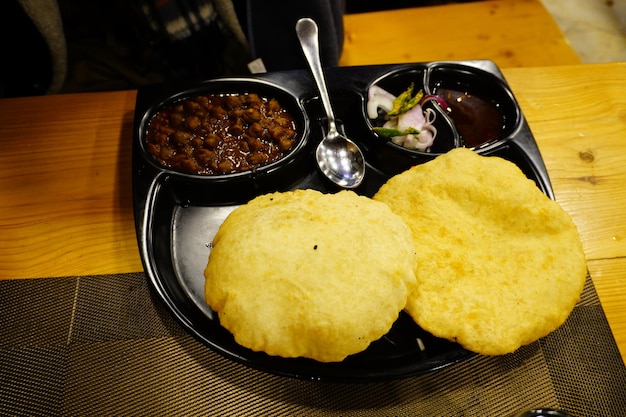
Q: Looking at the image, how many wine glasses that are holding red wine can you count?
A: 0